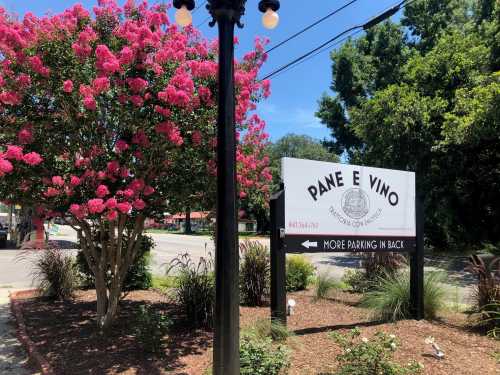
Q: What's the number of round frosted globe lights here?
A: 2